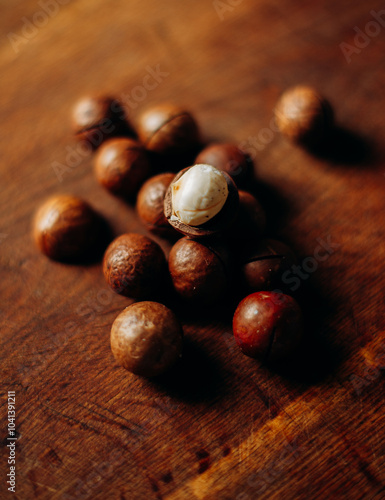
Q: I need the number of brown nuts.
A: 13